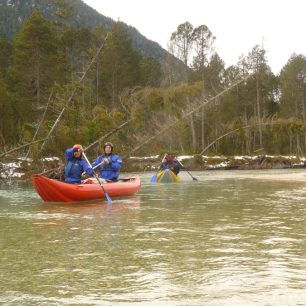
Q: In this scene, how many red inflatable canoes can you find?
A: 1